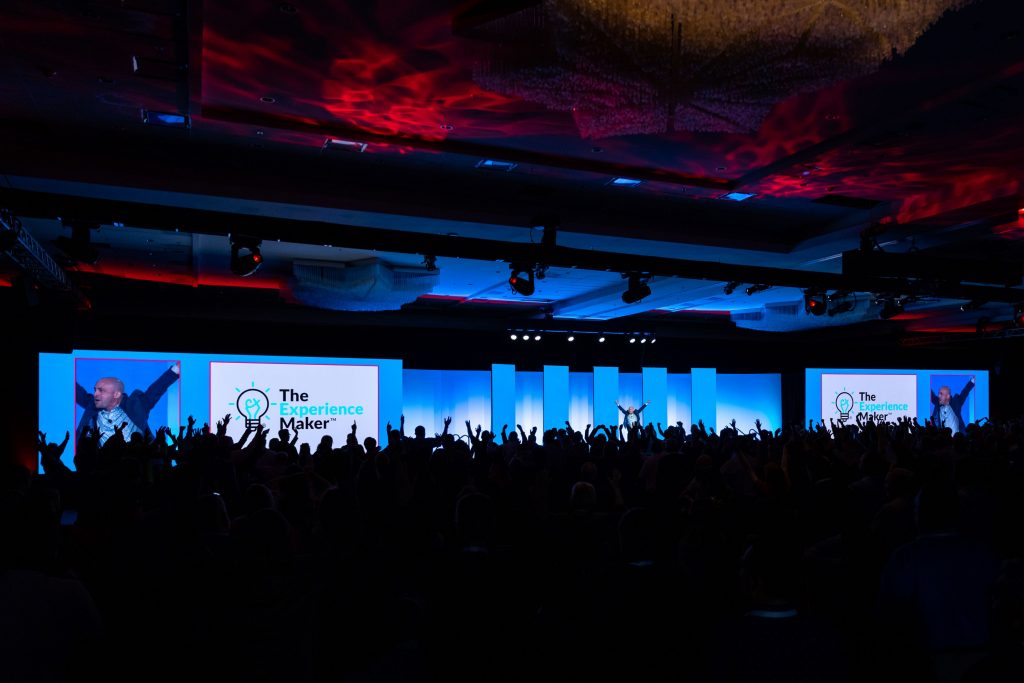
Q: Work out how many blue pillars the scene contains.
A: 5